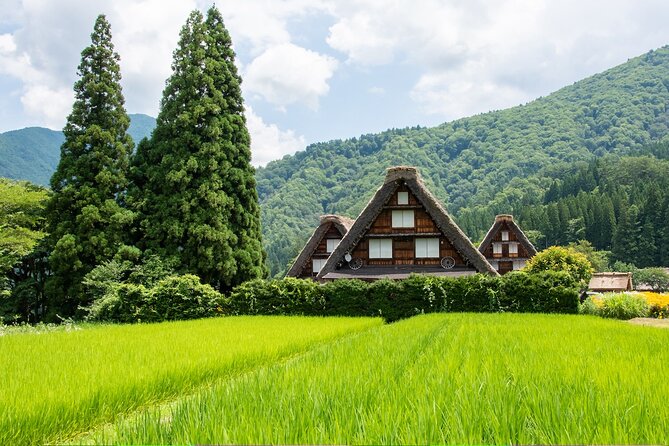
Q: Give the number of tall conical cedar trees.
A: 3